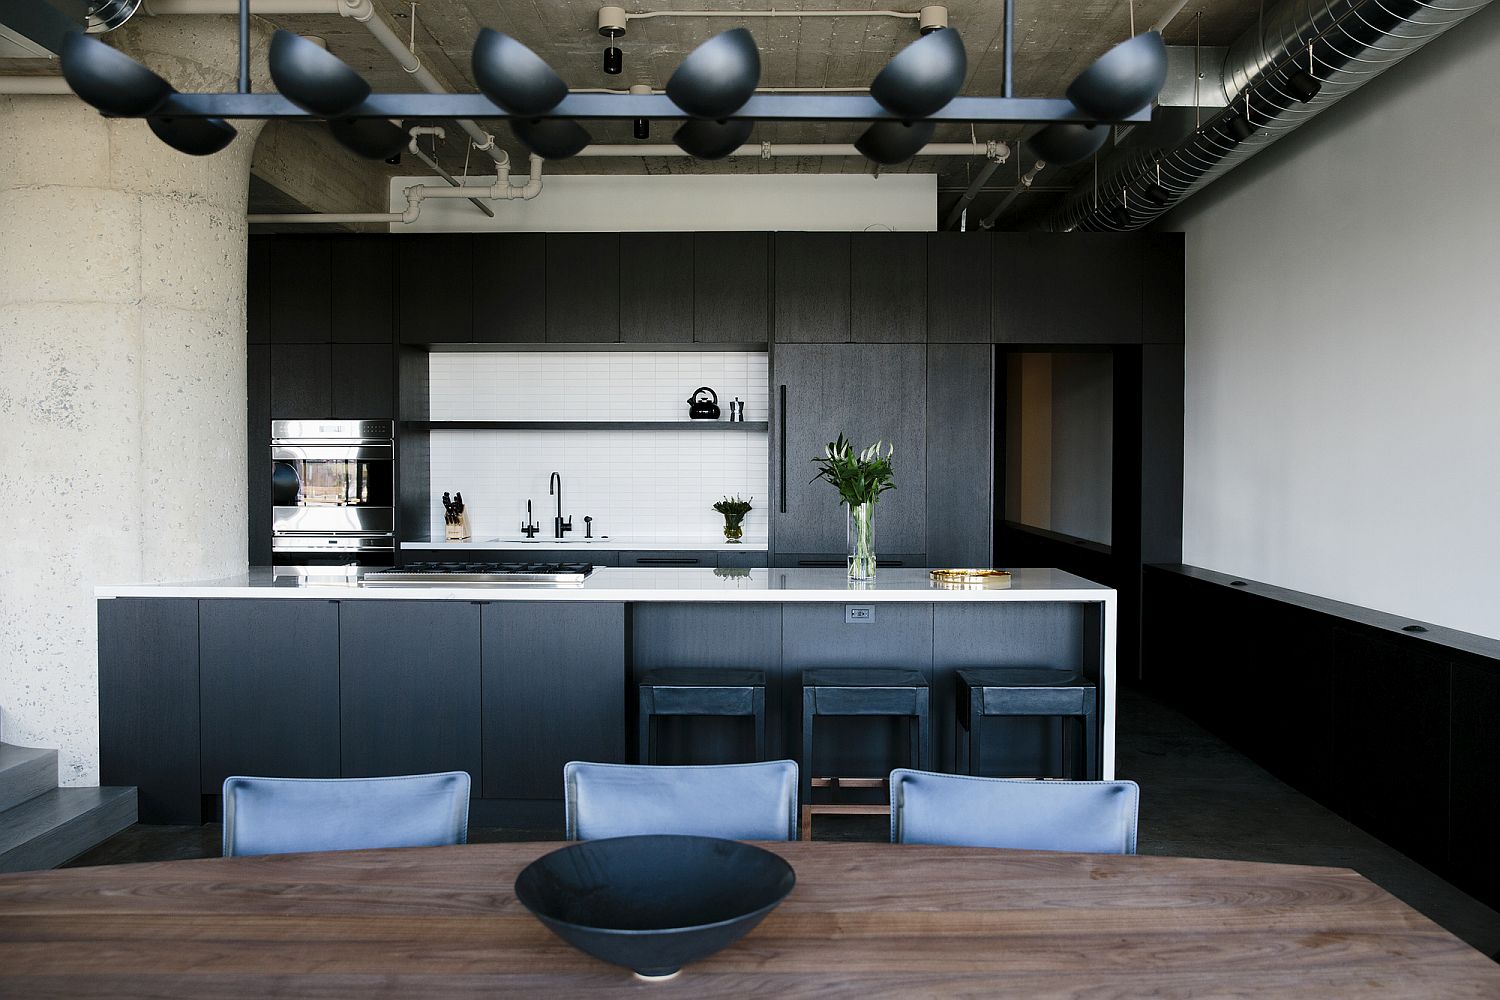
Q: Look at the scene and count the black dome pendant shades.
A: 12